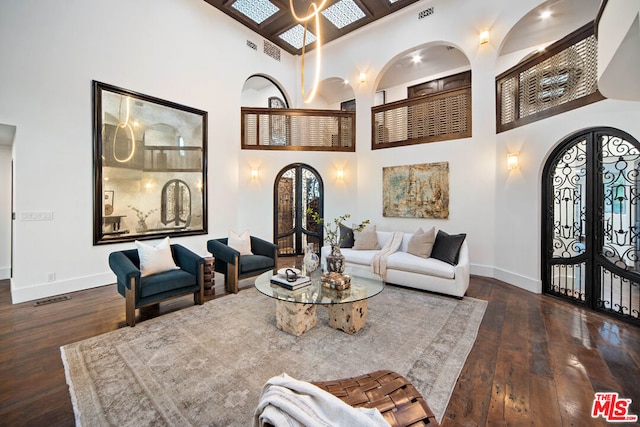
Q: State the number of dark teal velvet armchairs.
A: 2